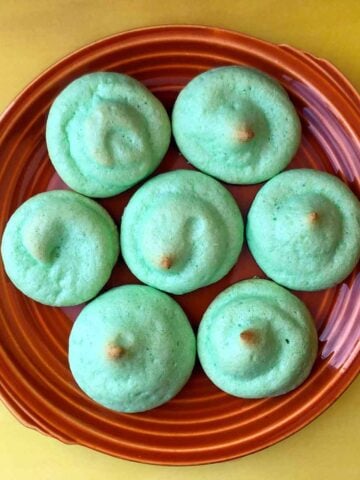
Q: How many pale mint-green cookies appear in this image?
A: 7